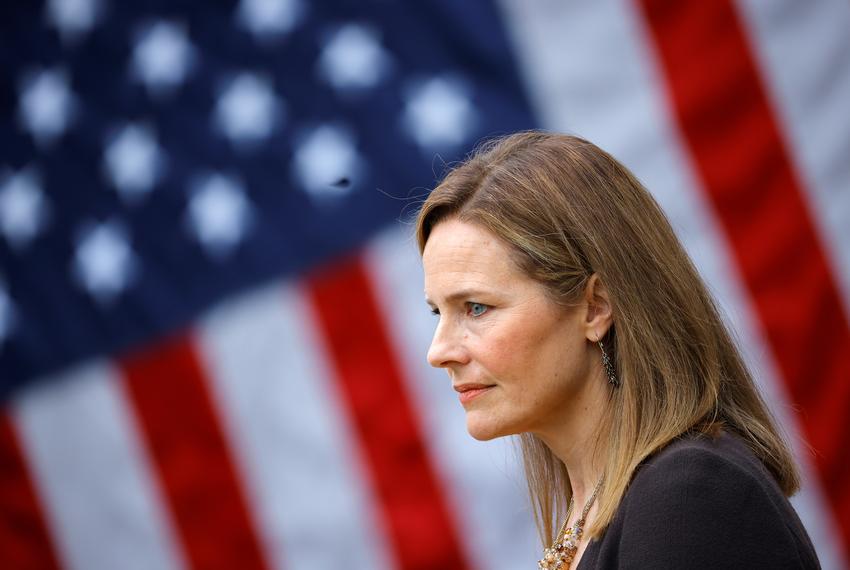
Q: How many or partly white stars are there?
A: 13